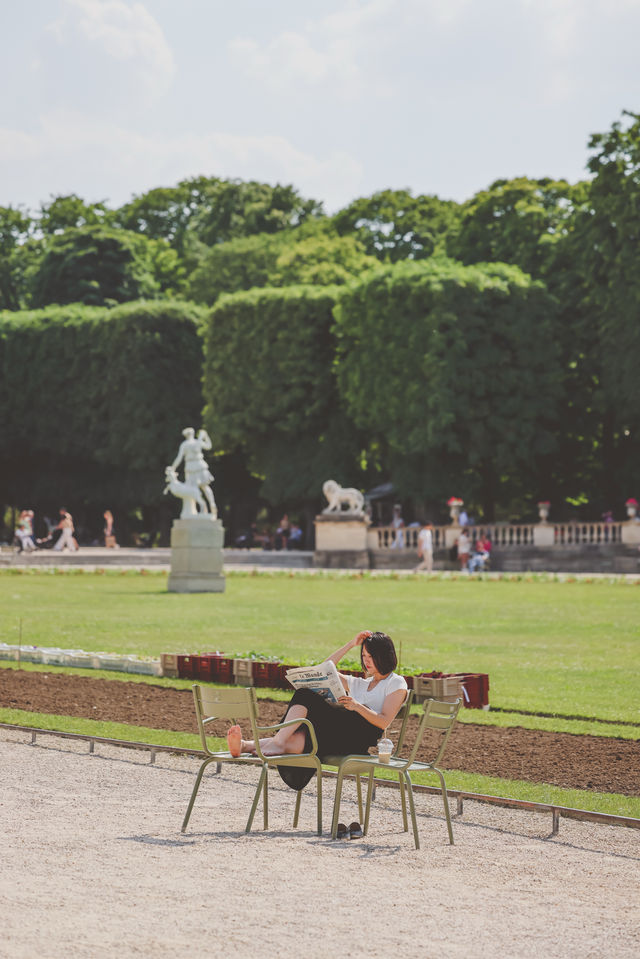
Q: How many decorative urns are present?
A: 3